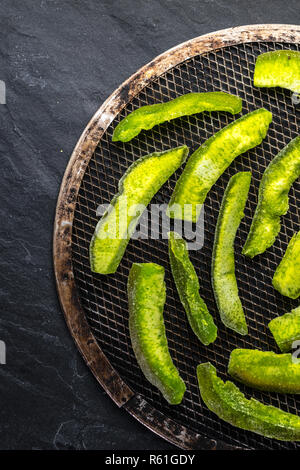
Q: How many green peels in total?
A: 12